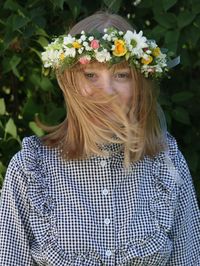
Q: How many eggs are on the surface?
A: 0